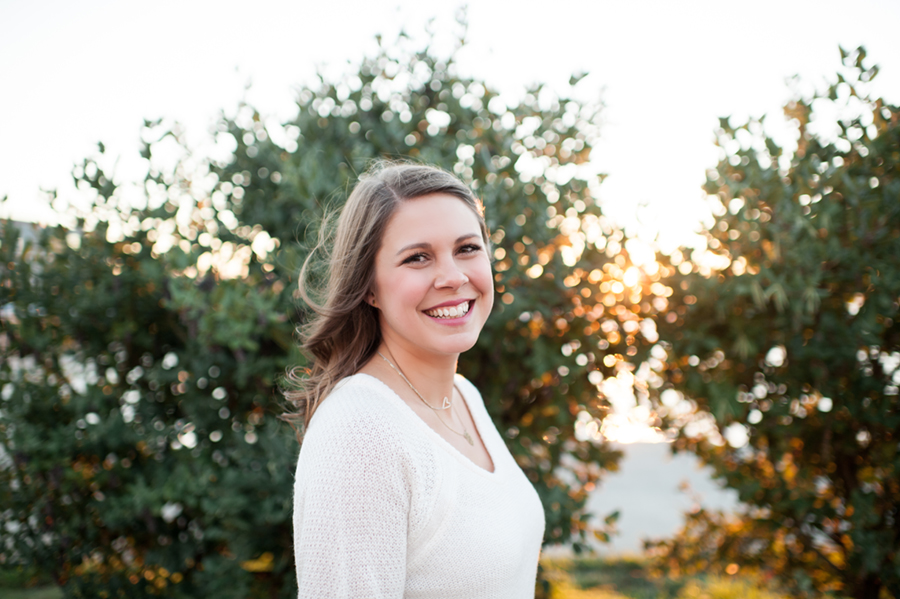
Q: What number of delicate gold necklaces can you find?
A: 2